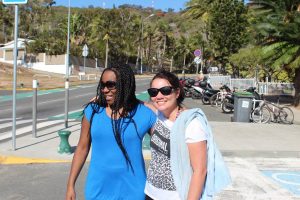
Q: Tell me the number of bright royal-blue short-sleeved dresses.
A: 1